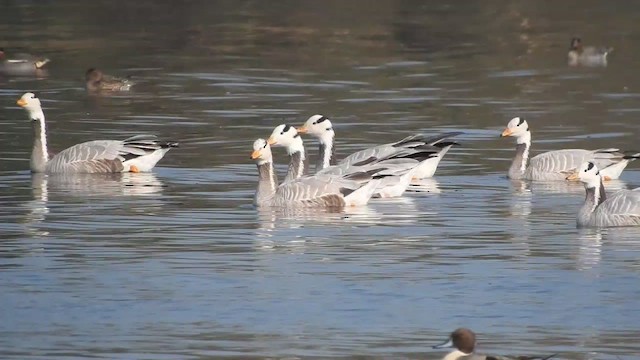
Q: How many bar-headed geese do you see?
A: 6